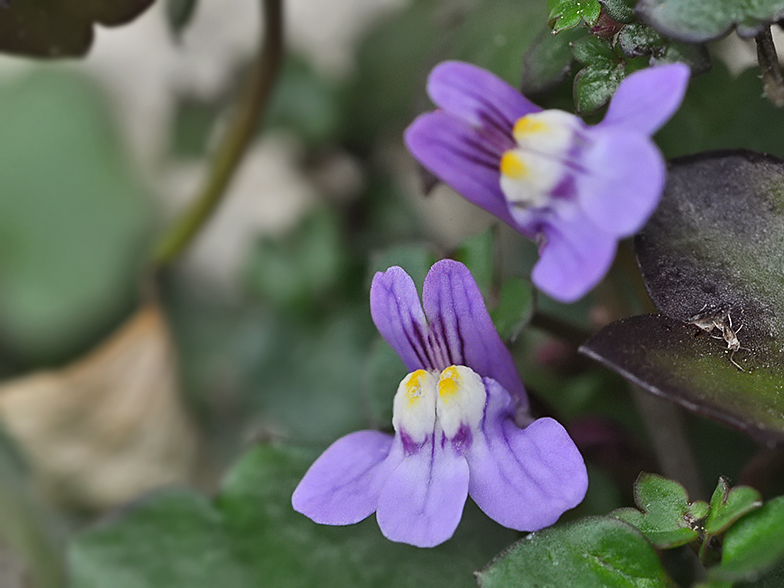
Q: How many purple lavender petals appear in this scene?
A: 10